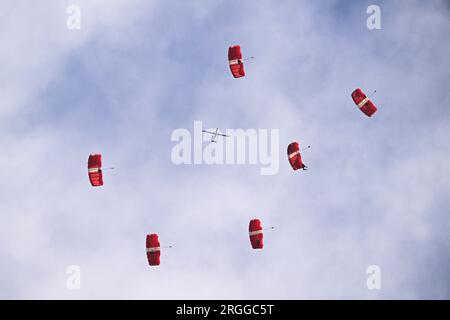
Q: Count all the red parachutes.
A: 6